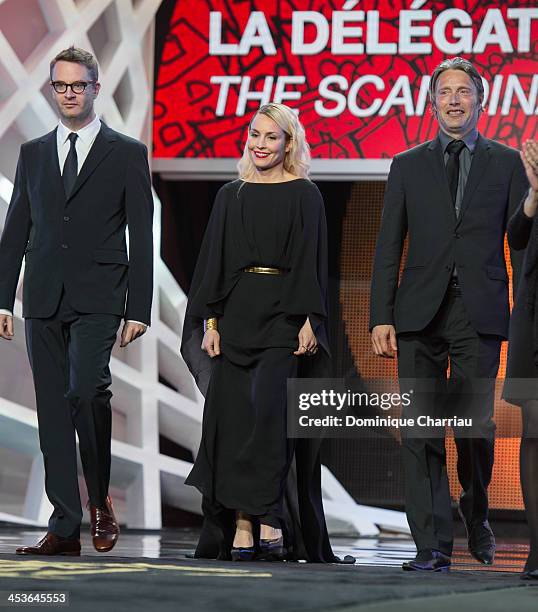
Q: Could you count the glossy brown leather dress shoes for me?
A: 2